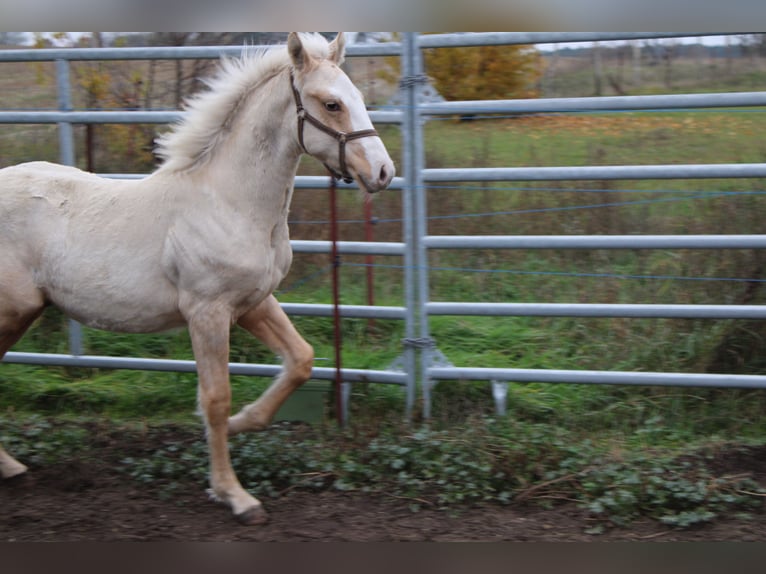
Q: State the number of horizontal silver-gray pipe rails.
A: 12